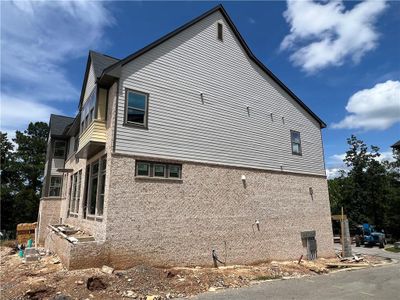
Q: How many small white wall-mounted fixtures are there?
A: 2